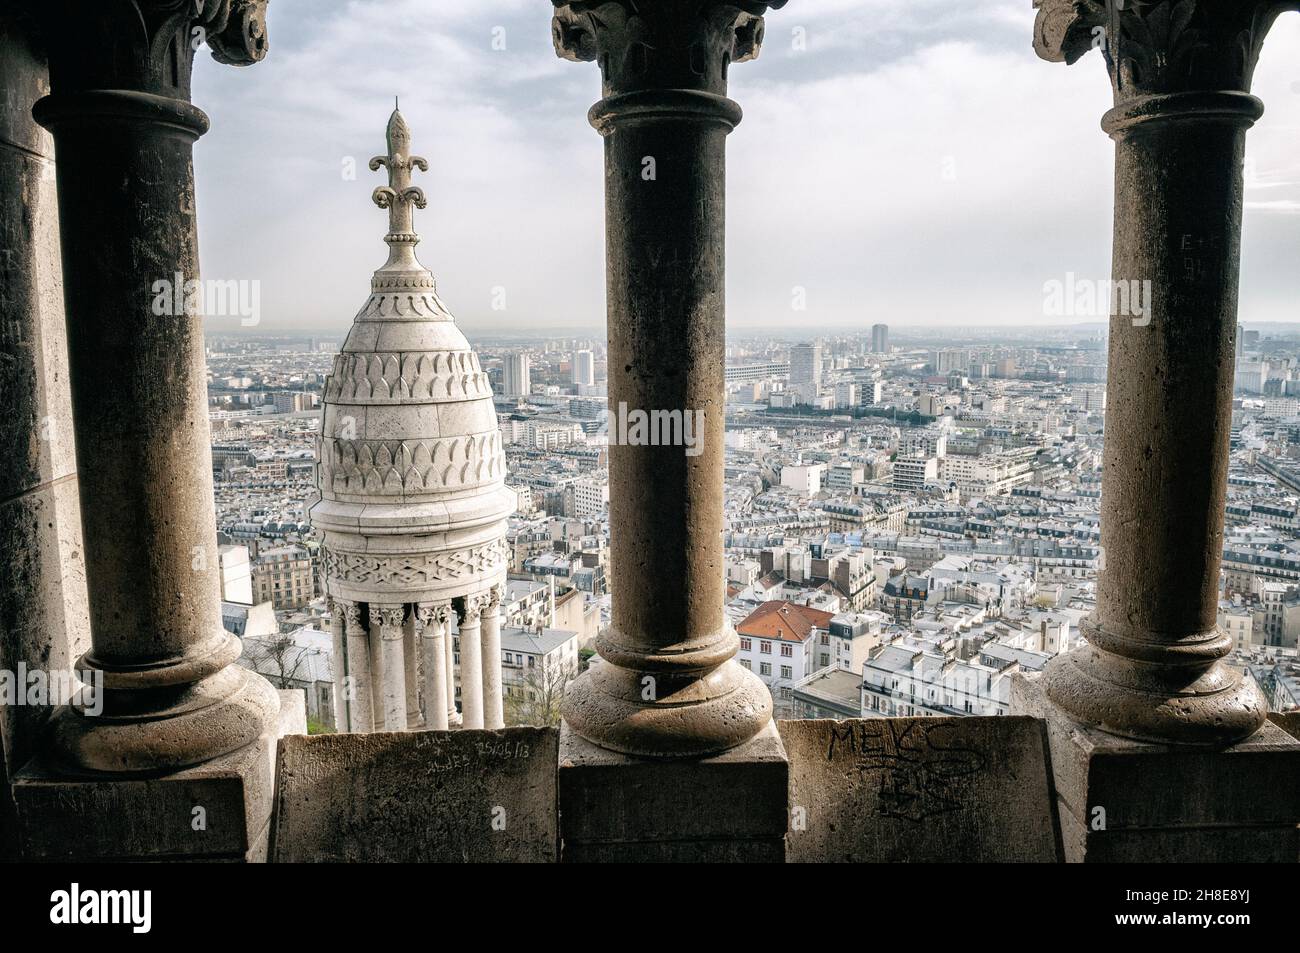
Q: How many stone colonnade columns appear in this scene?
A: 3